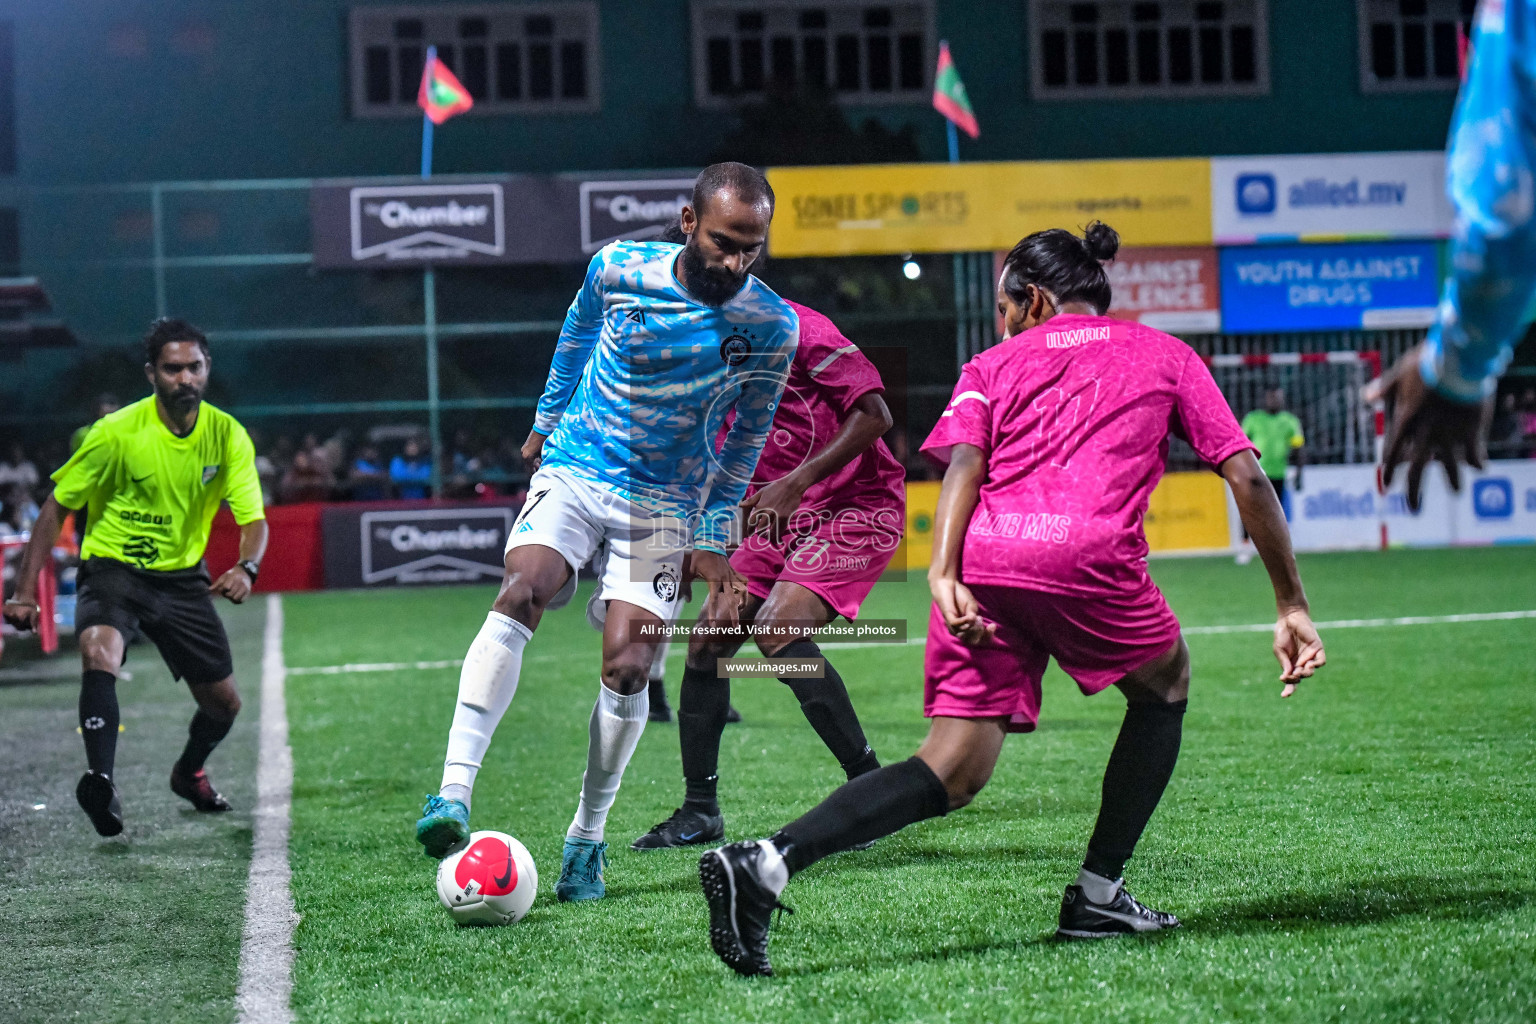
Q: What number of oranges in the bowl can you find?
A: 0